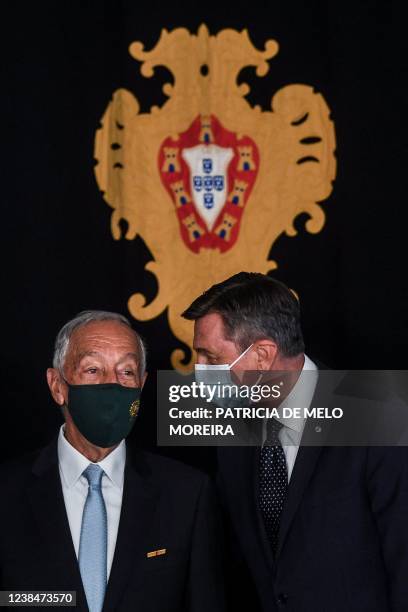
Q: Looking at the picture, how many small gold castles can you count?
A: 7